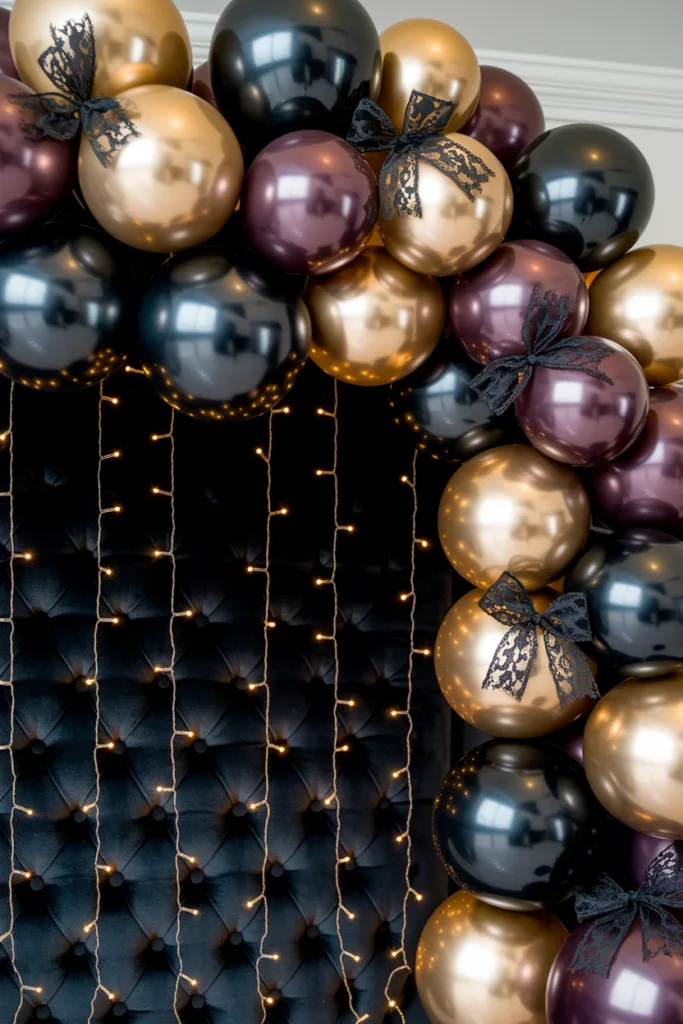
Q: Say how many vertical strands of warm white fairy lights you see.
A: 6